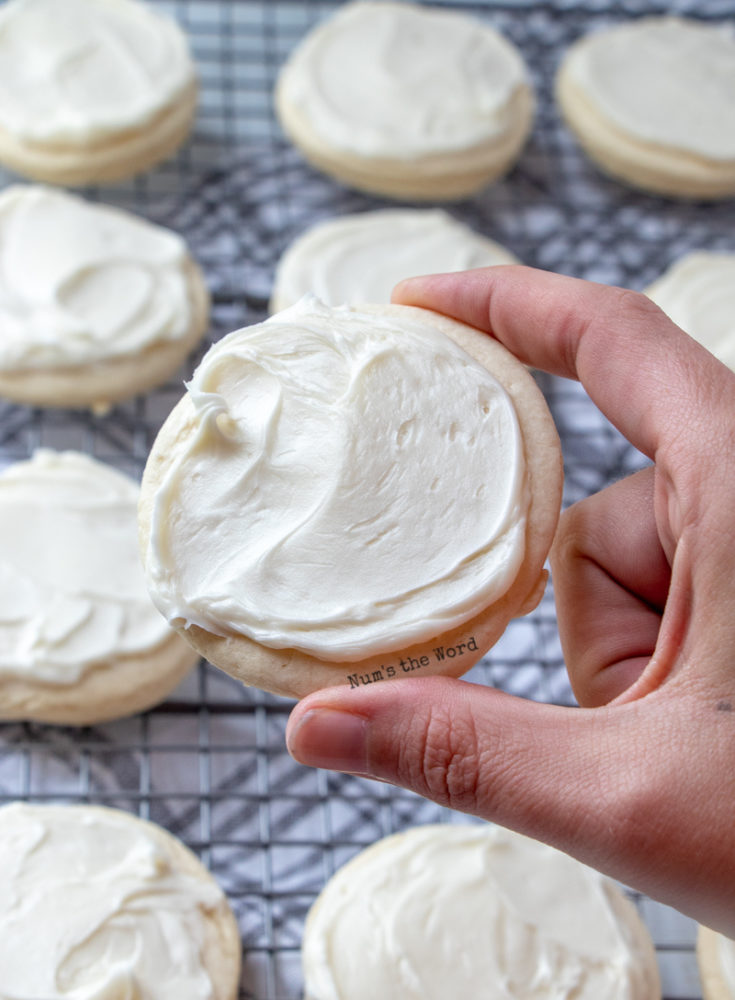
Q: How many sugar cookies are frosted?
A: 11